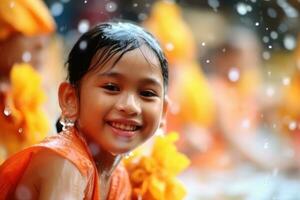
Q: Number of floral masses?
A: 2